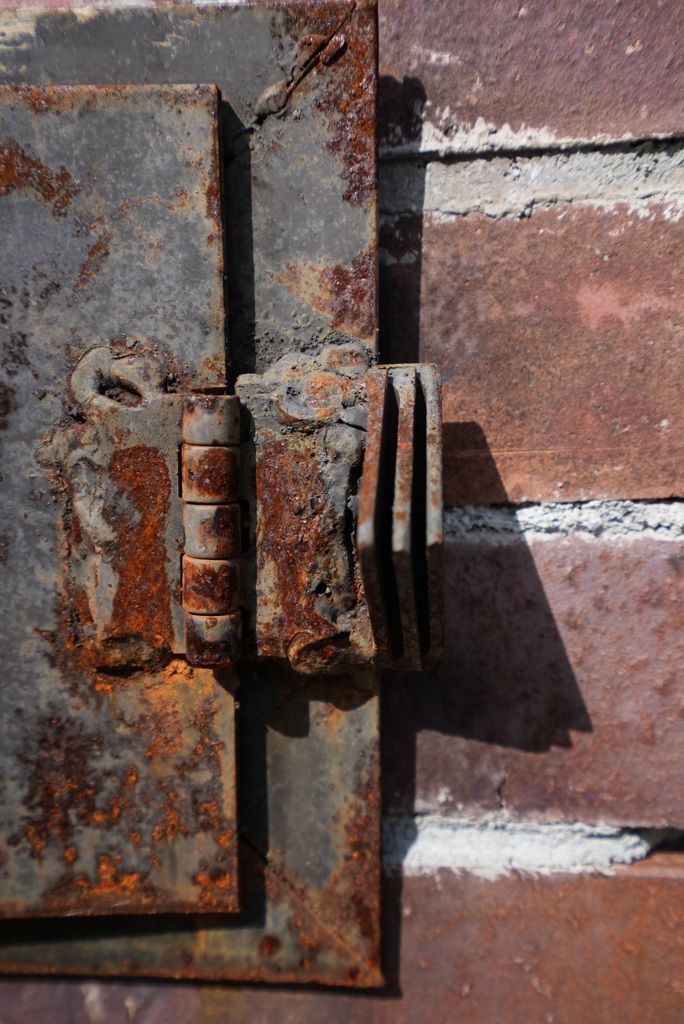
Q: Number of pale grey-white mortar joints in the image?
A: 3